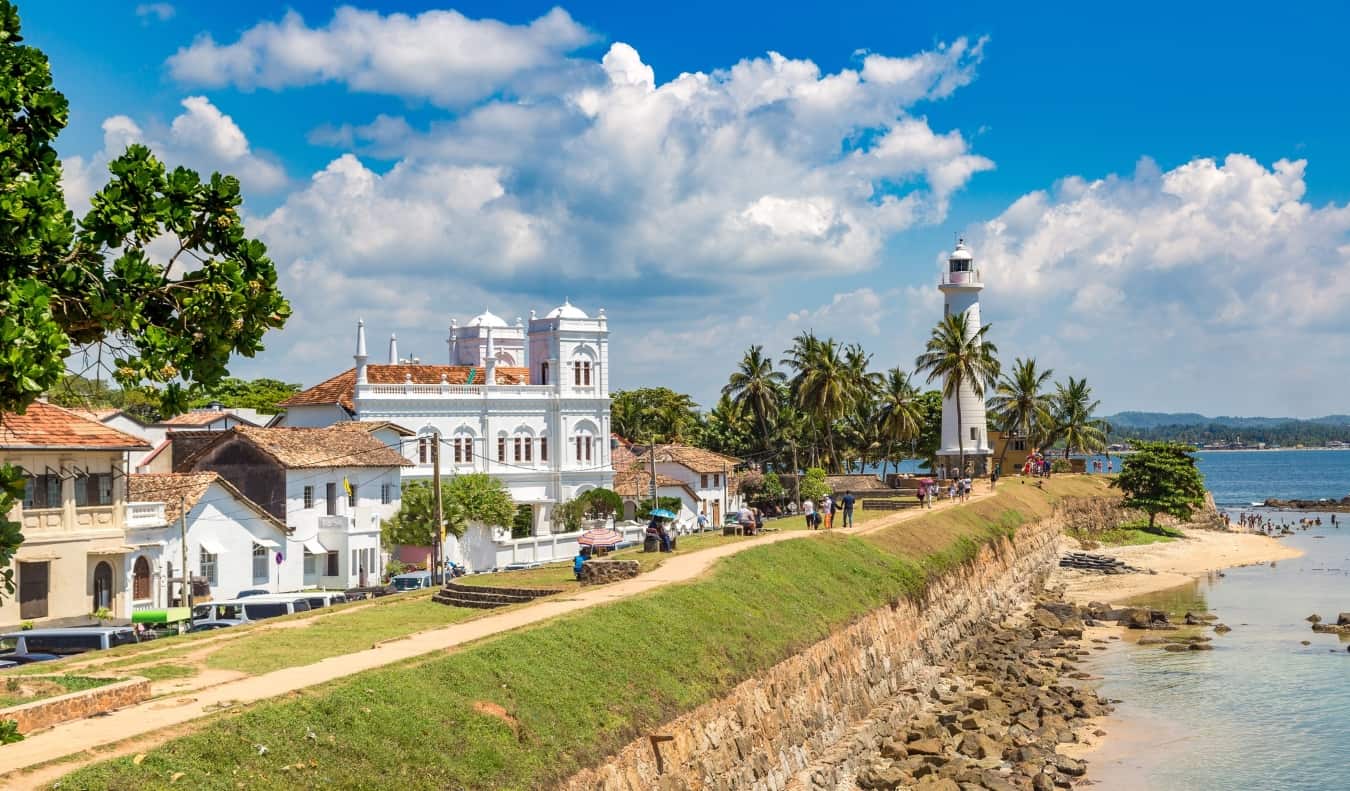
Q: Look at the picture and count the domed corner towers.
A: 2